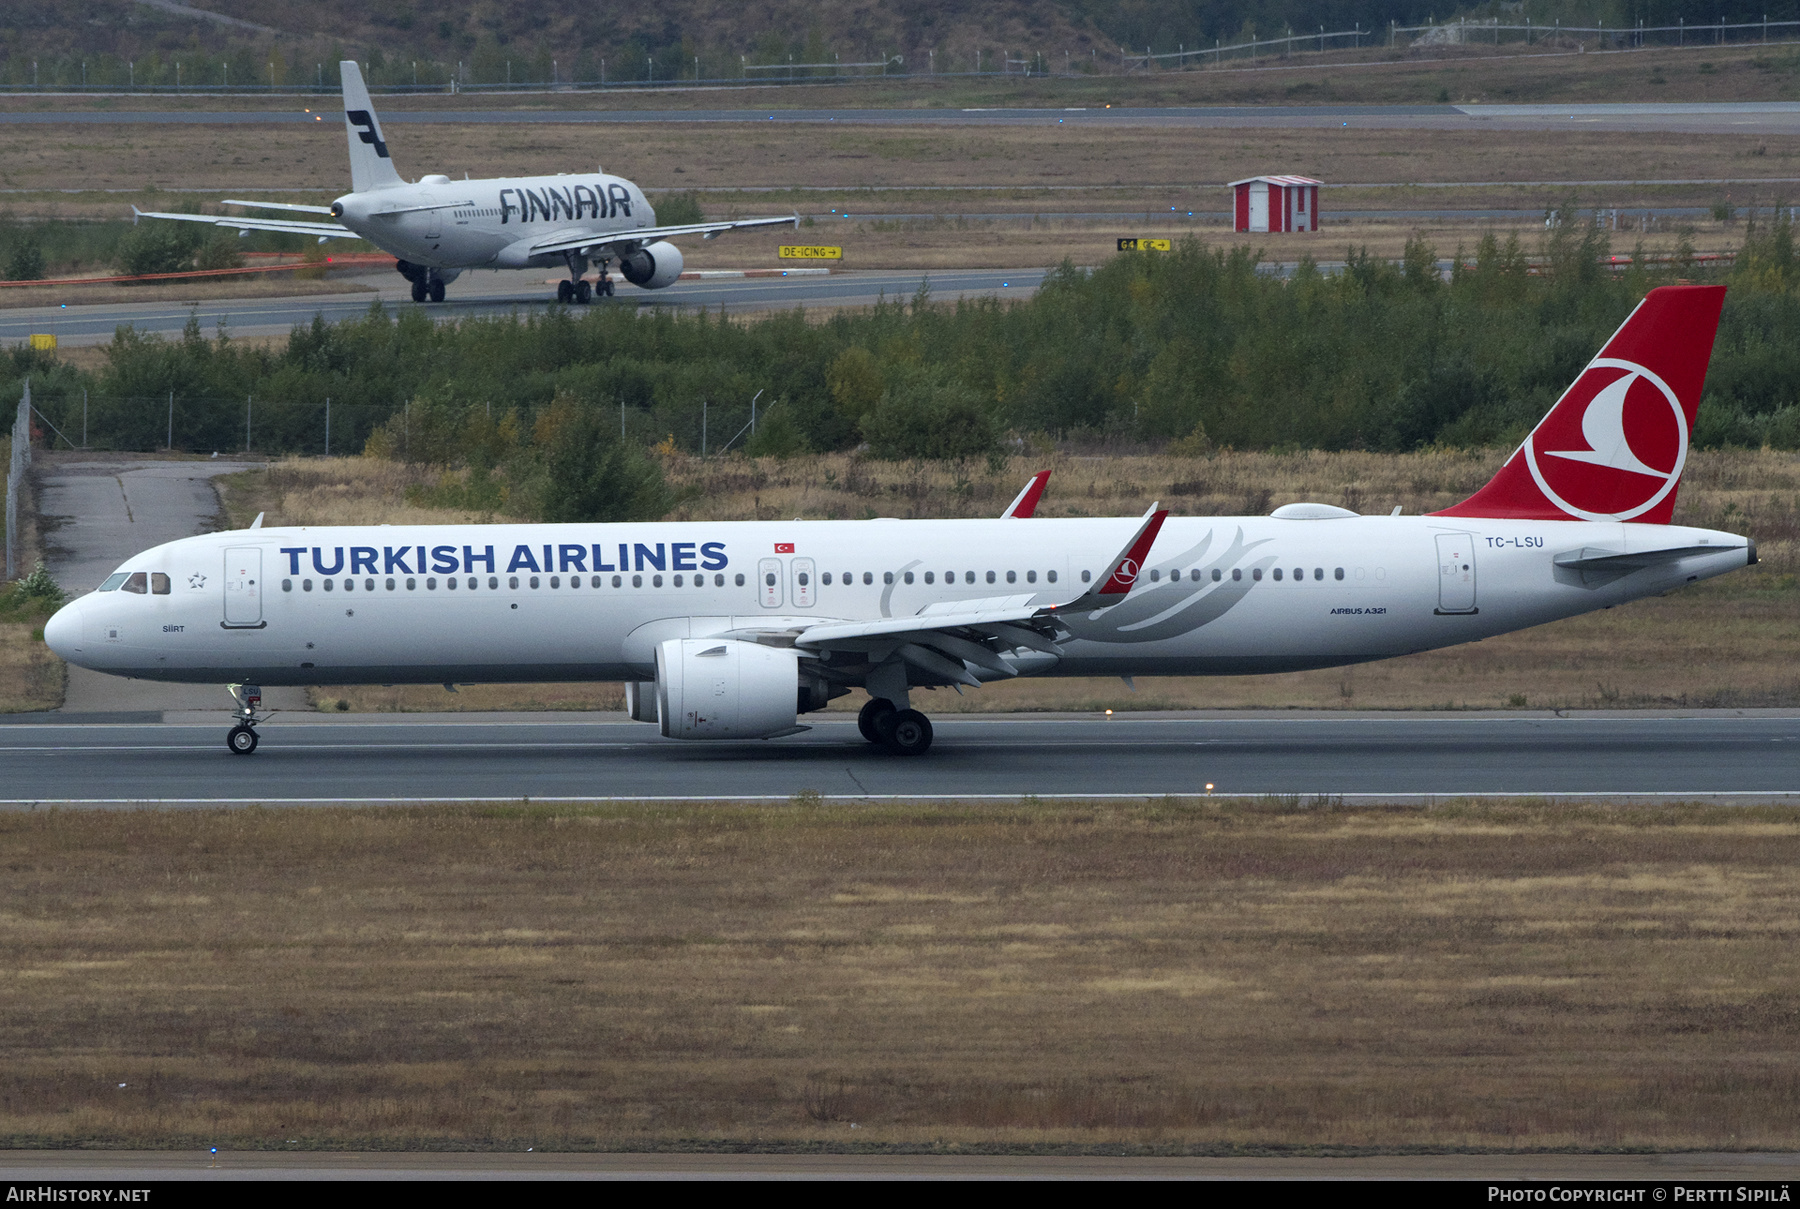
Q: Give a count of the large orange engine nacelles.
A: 0